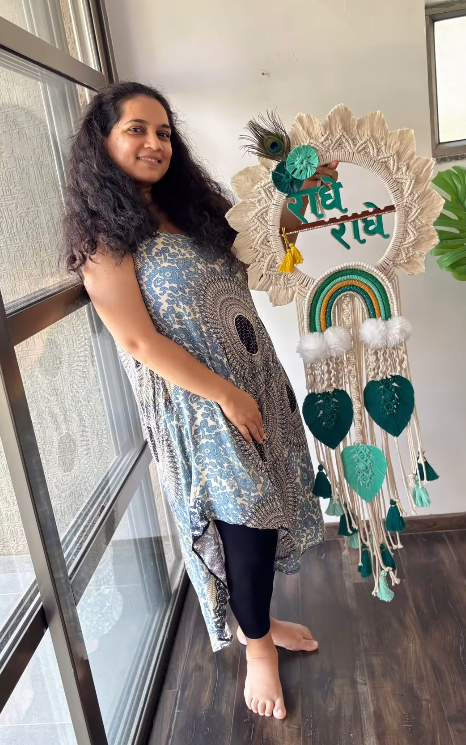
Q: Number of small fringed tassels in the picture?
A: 13